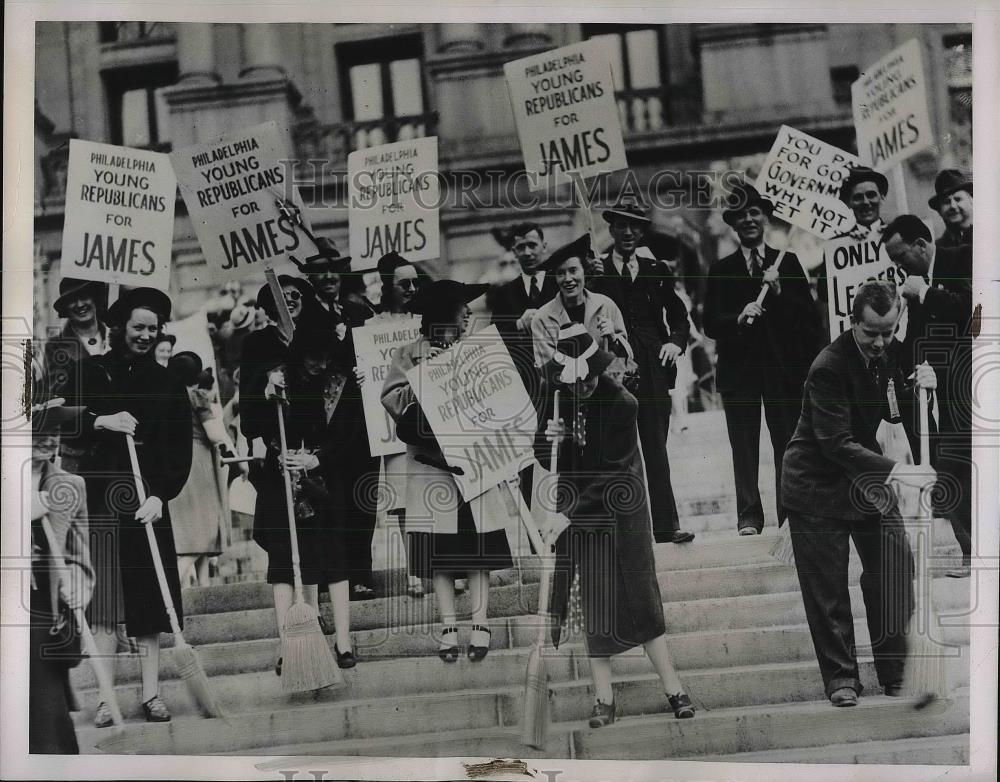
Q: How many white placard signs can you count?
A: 9